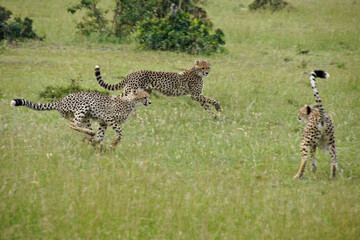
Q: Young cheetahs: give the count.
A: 3